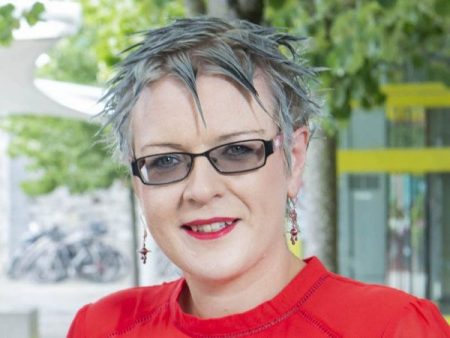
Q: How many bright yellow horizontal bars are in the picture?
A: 2